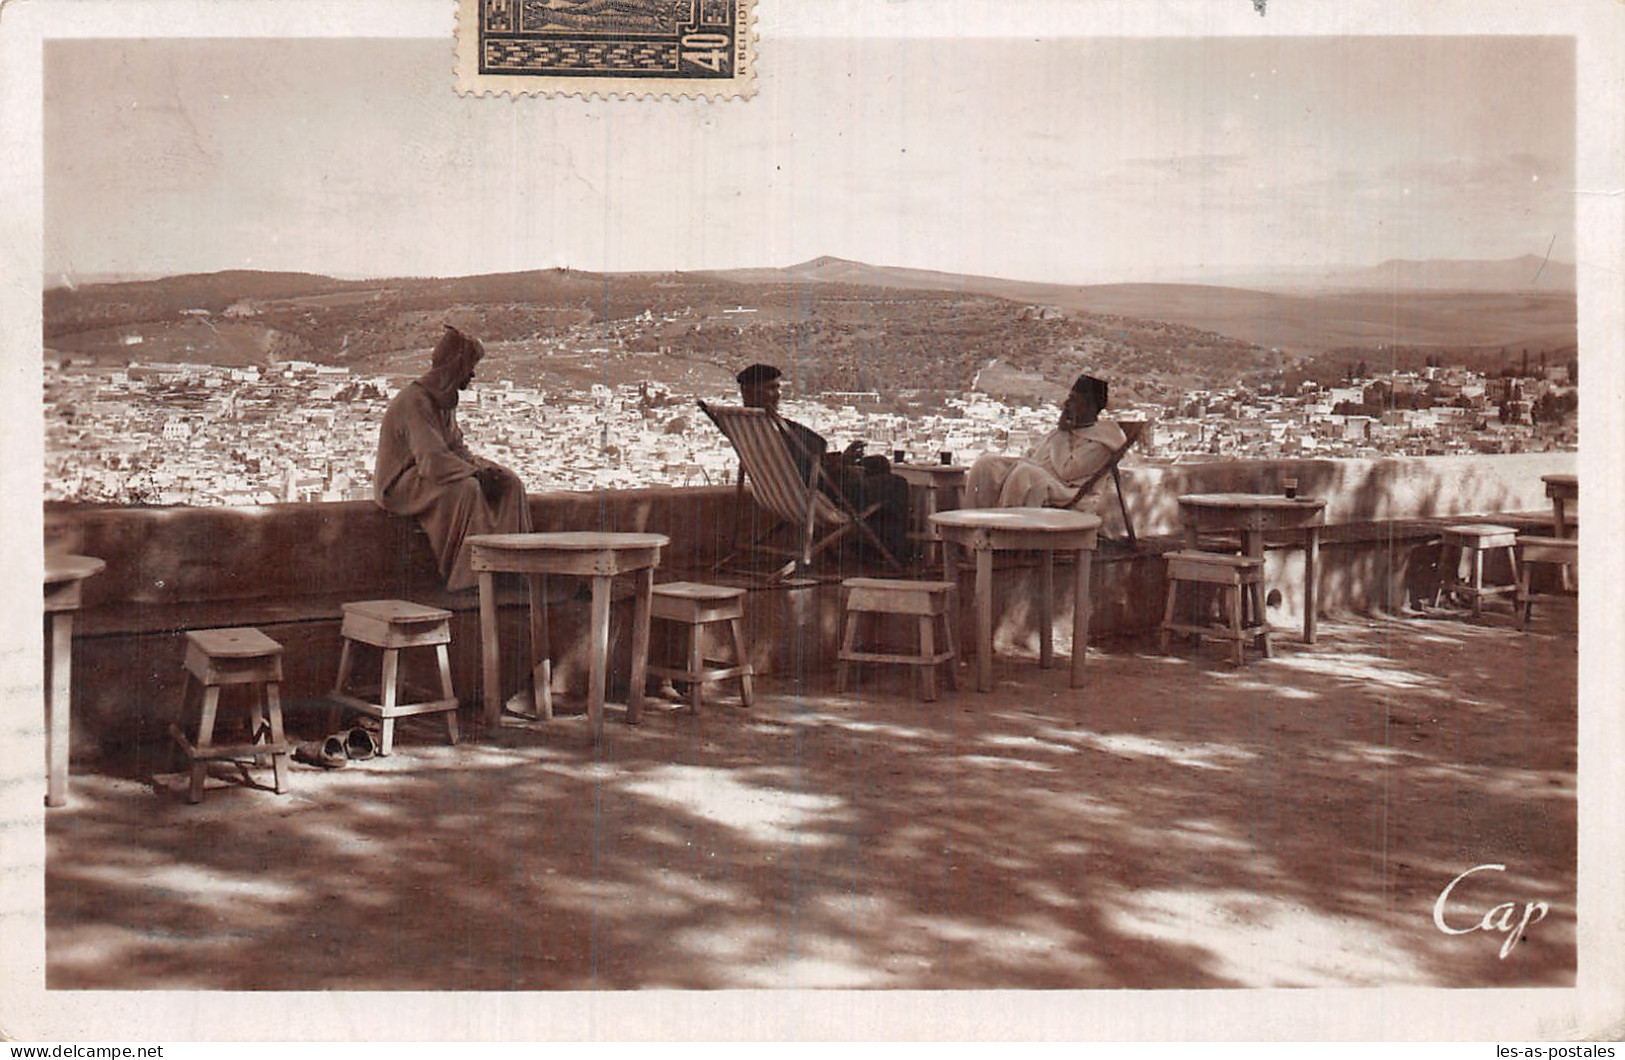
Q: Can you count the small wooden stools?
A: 7